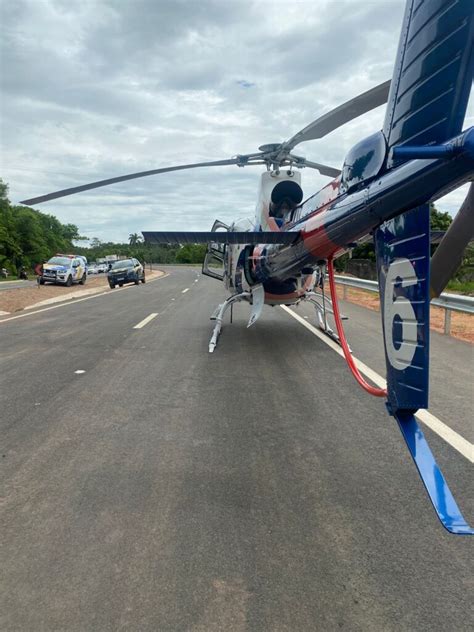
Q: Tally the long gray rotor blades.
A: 3